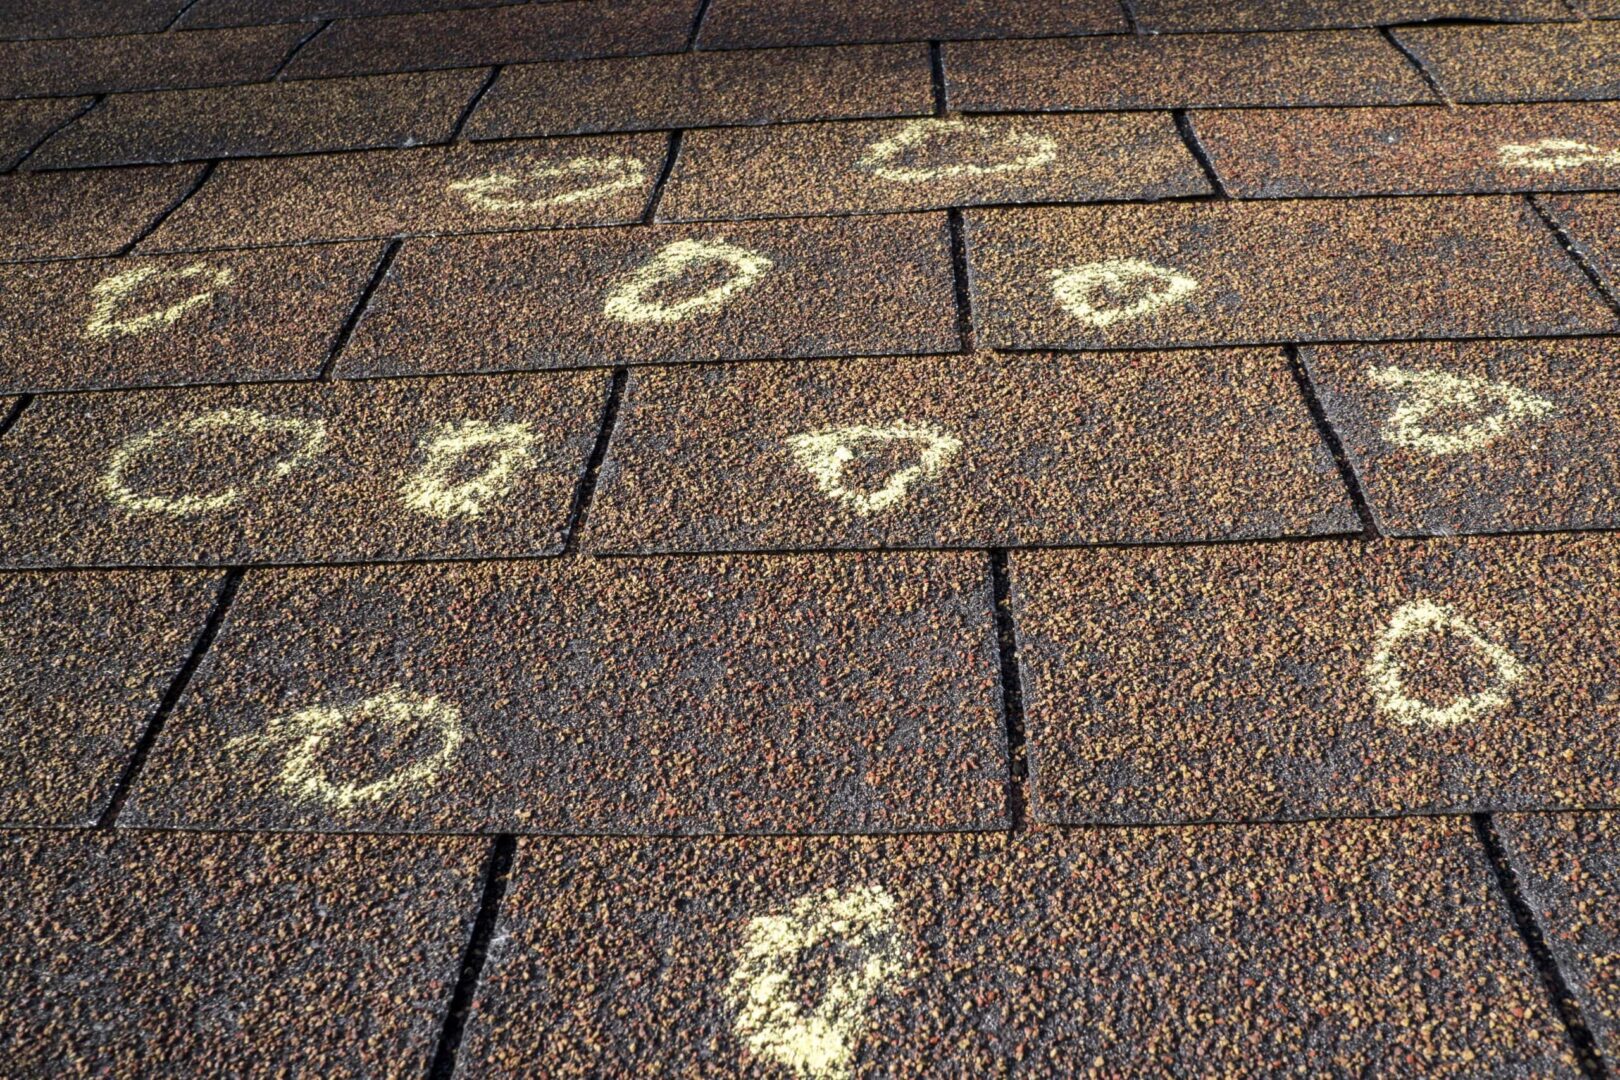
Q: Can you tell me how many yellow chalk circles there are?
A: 13